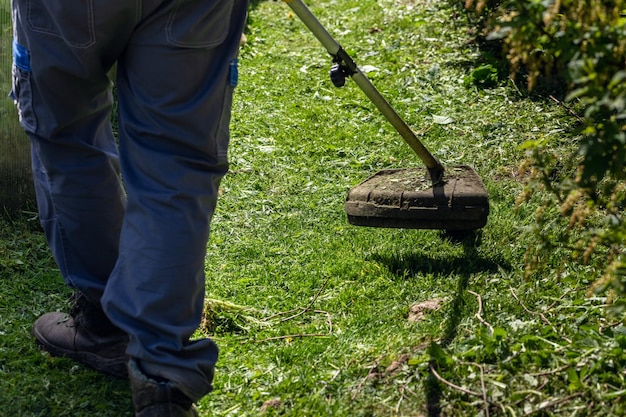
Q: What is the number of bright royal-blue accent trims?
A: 2